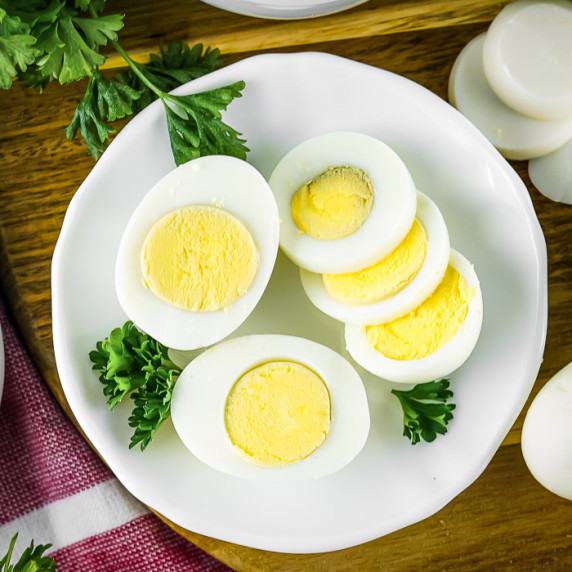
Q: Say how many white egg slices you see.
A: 3